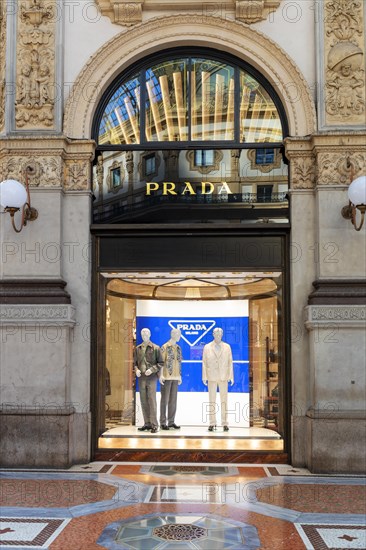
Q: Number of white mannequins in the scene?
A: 3